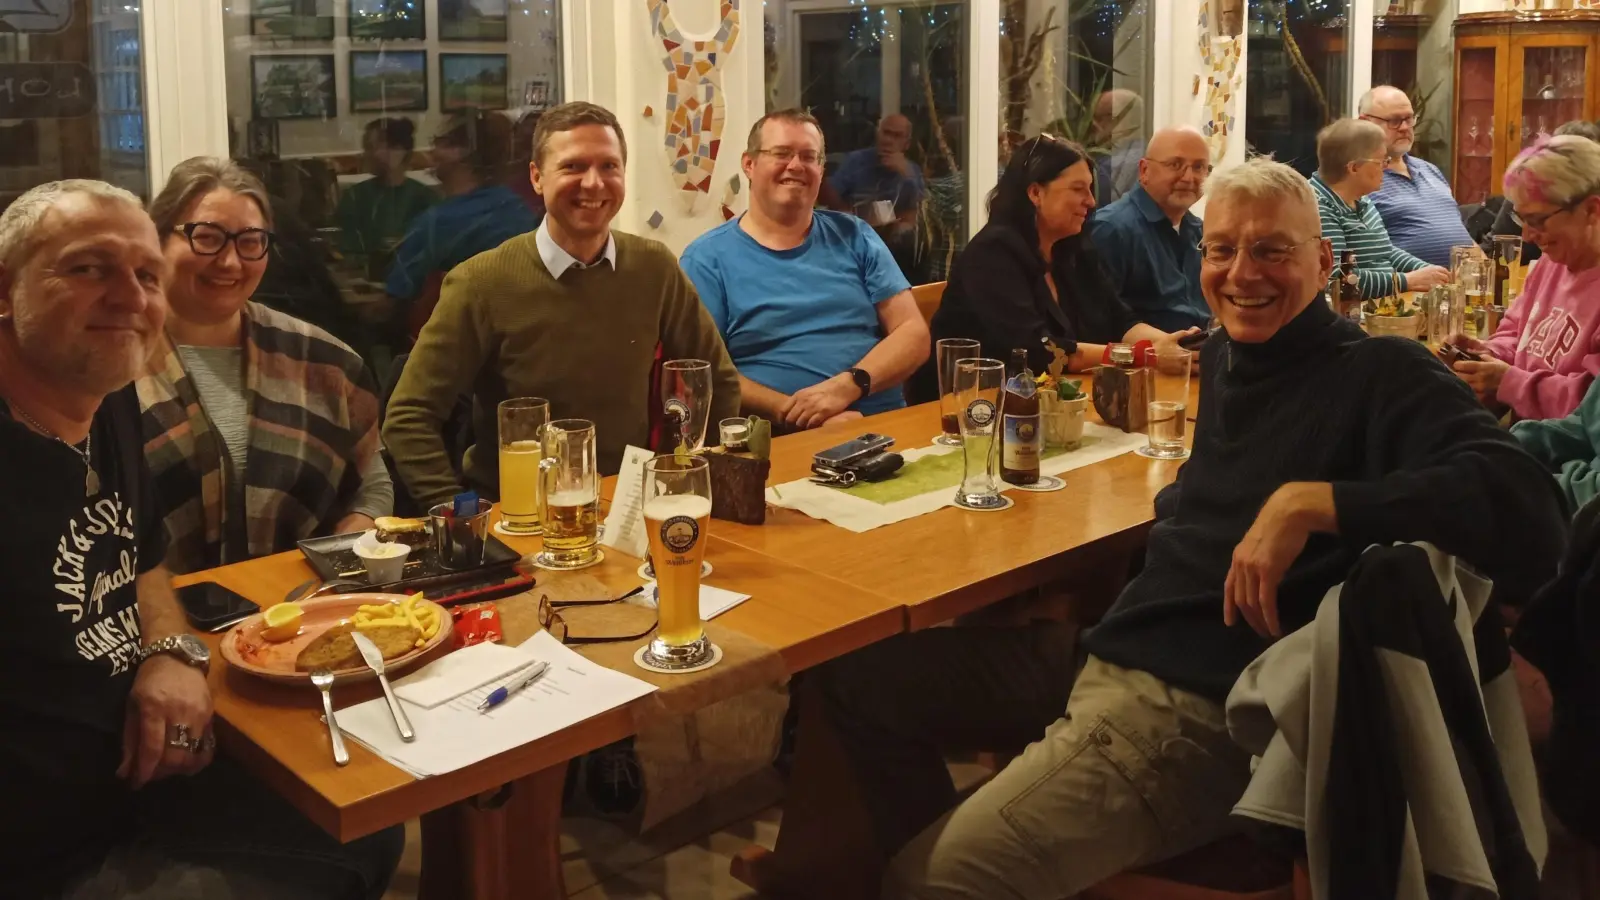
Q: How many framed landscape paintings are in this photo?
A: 6